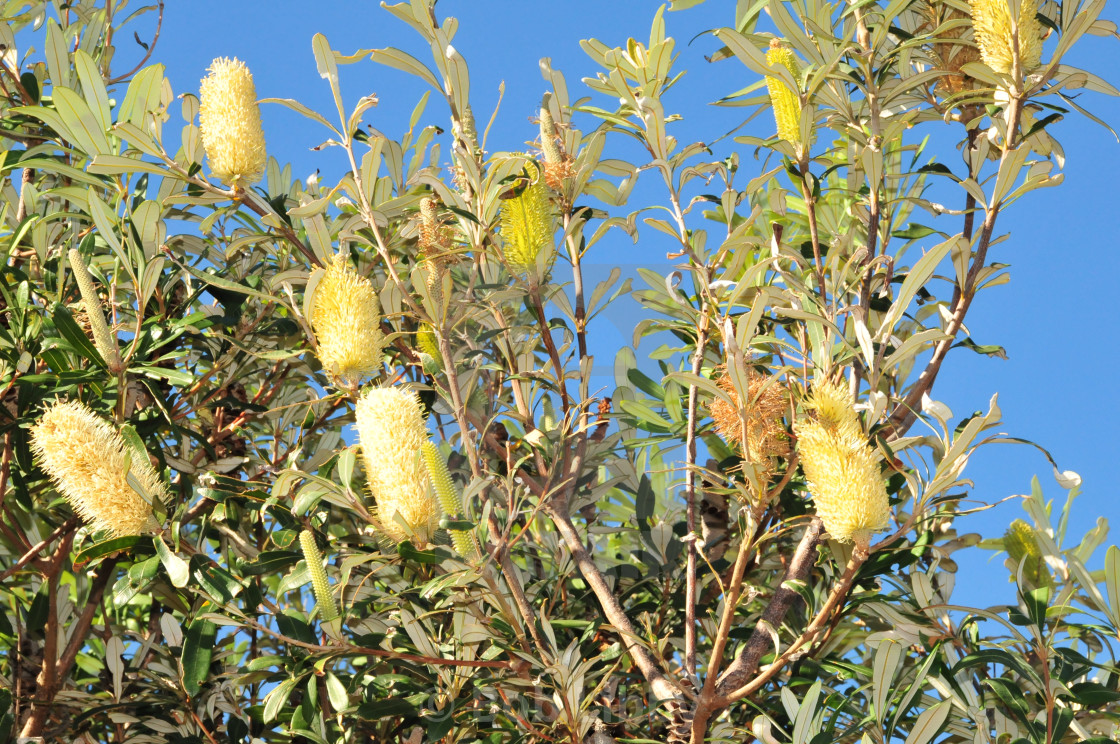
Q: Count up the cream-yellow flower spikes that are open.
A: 6